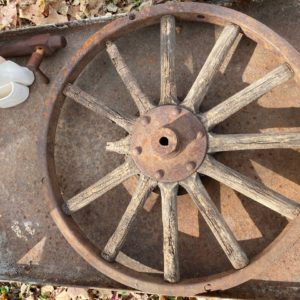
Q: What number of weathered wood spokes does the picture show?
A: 12